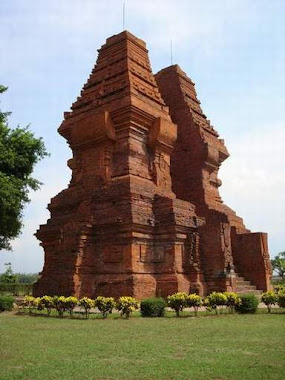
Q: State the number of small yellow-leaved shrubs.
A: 13